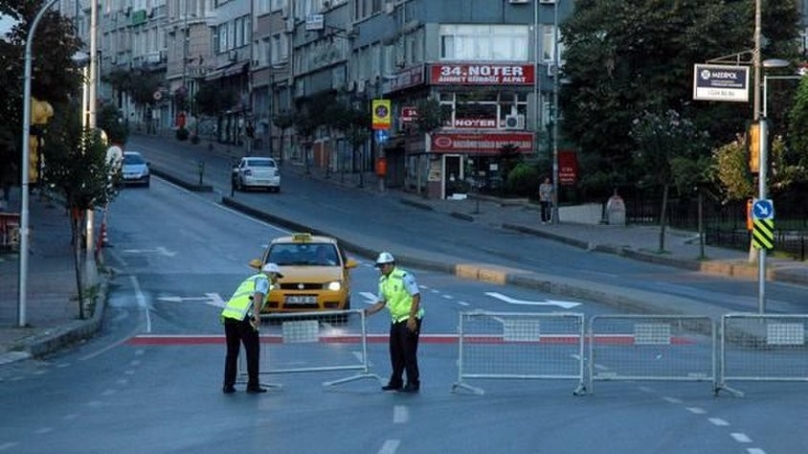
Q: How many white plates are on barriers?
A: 4